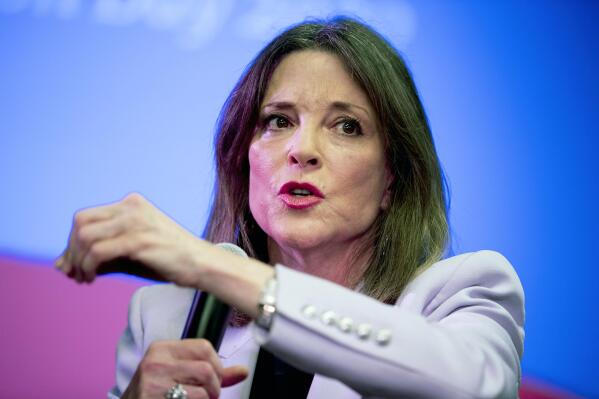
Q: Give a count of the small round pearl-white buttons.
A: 5